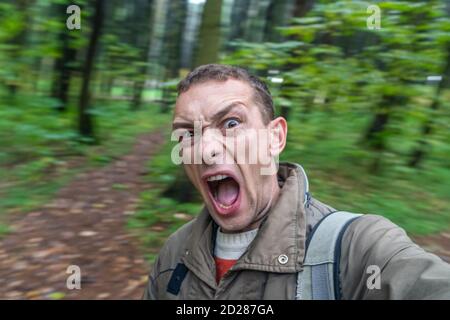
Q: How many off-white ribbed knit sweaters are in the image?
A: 1